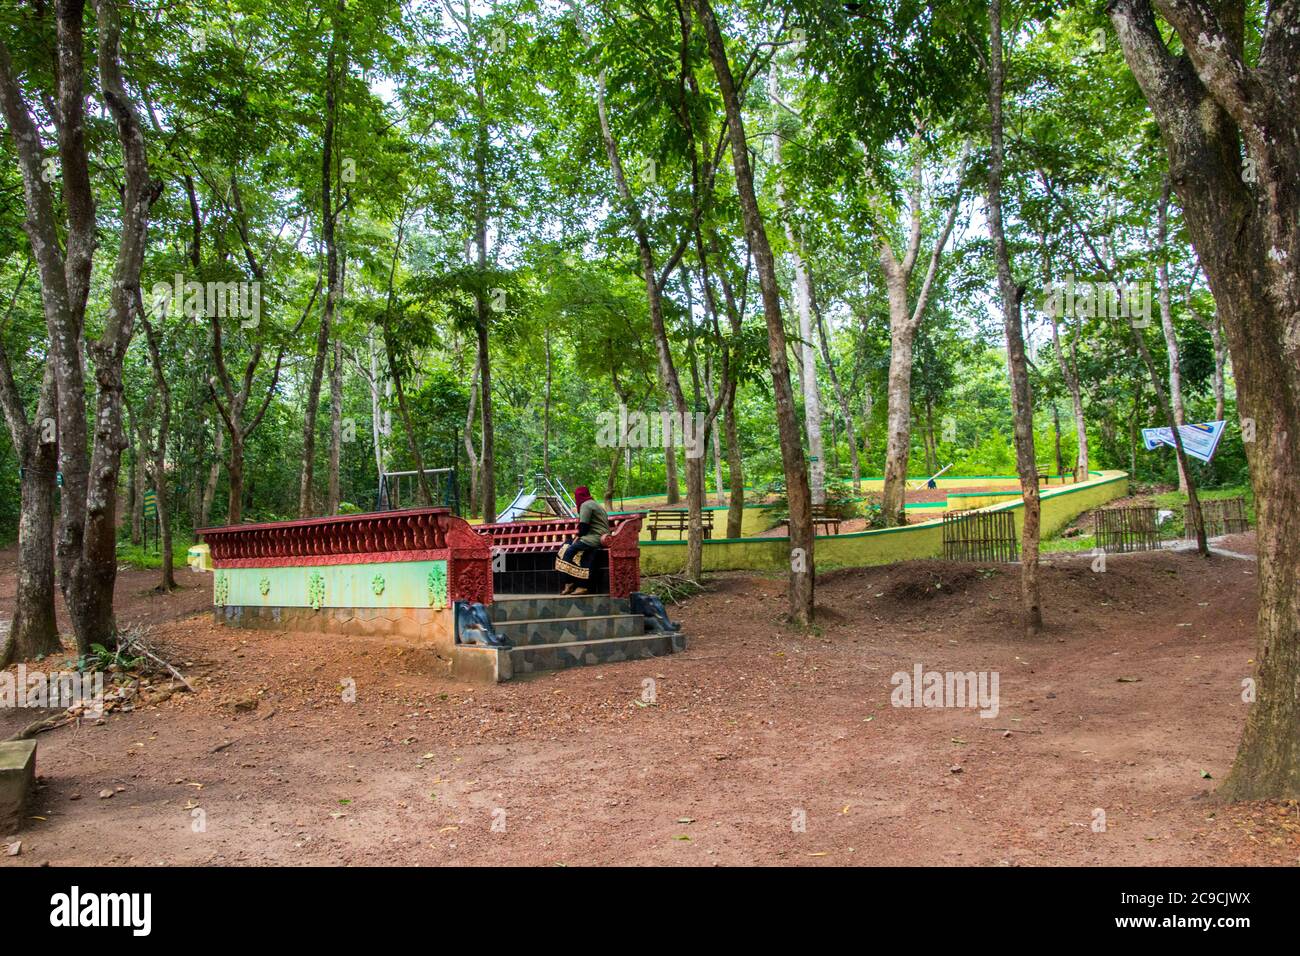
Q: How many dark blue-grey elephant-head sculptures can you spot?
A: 2